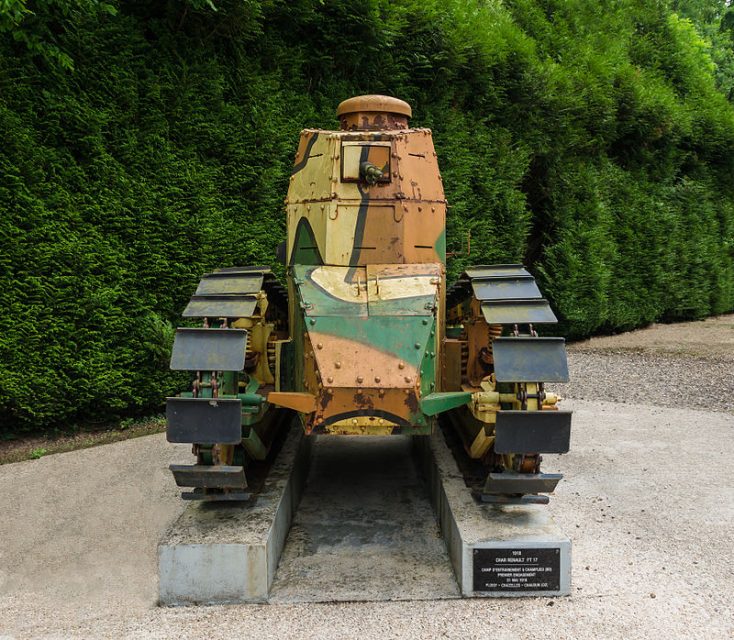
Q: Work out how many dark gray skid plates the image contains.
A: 14